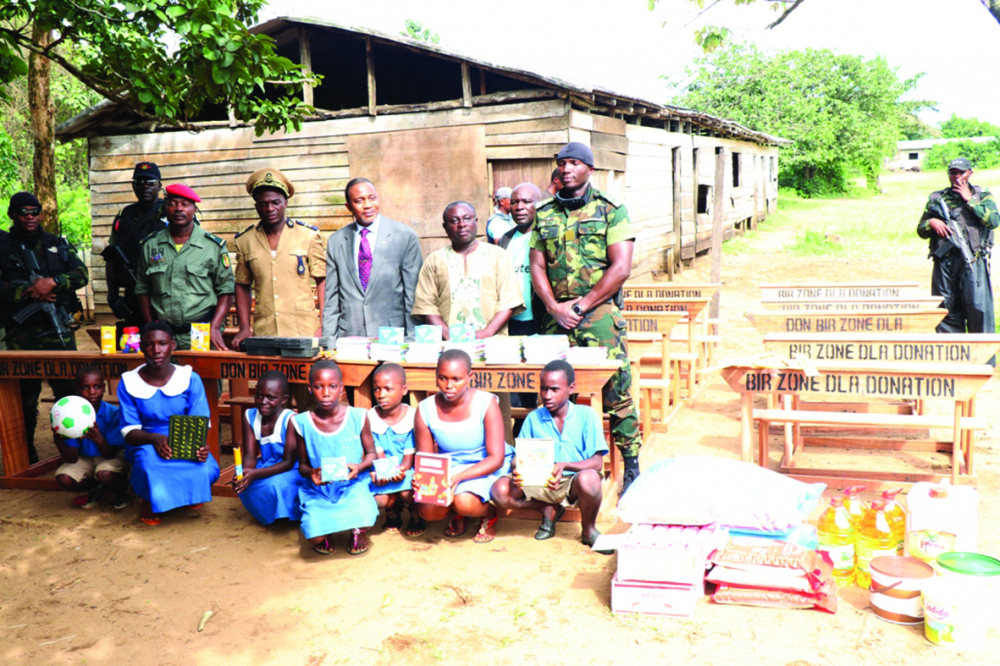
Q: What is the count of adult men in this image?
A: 11